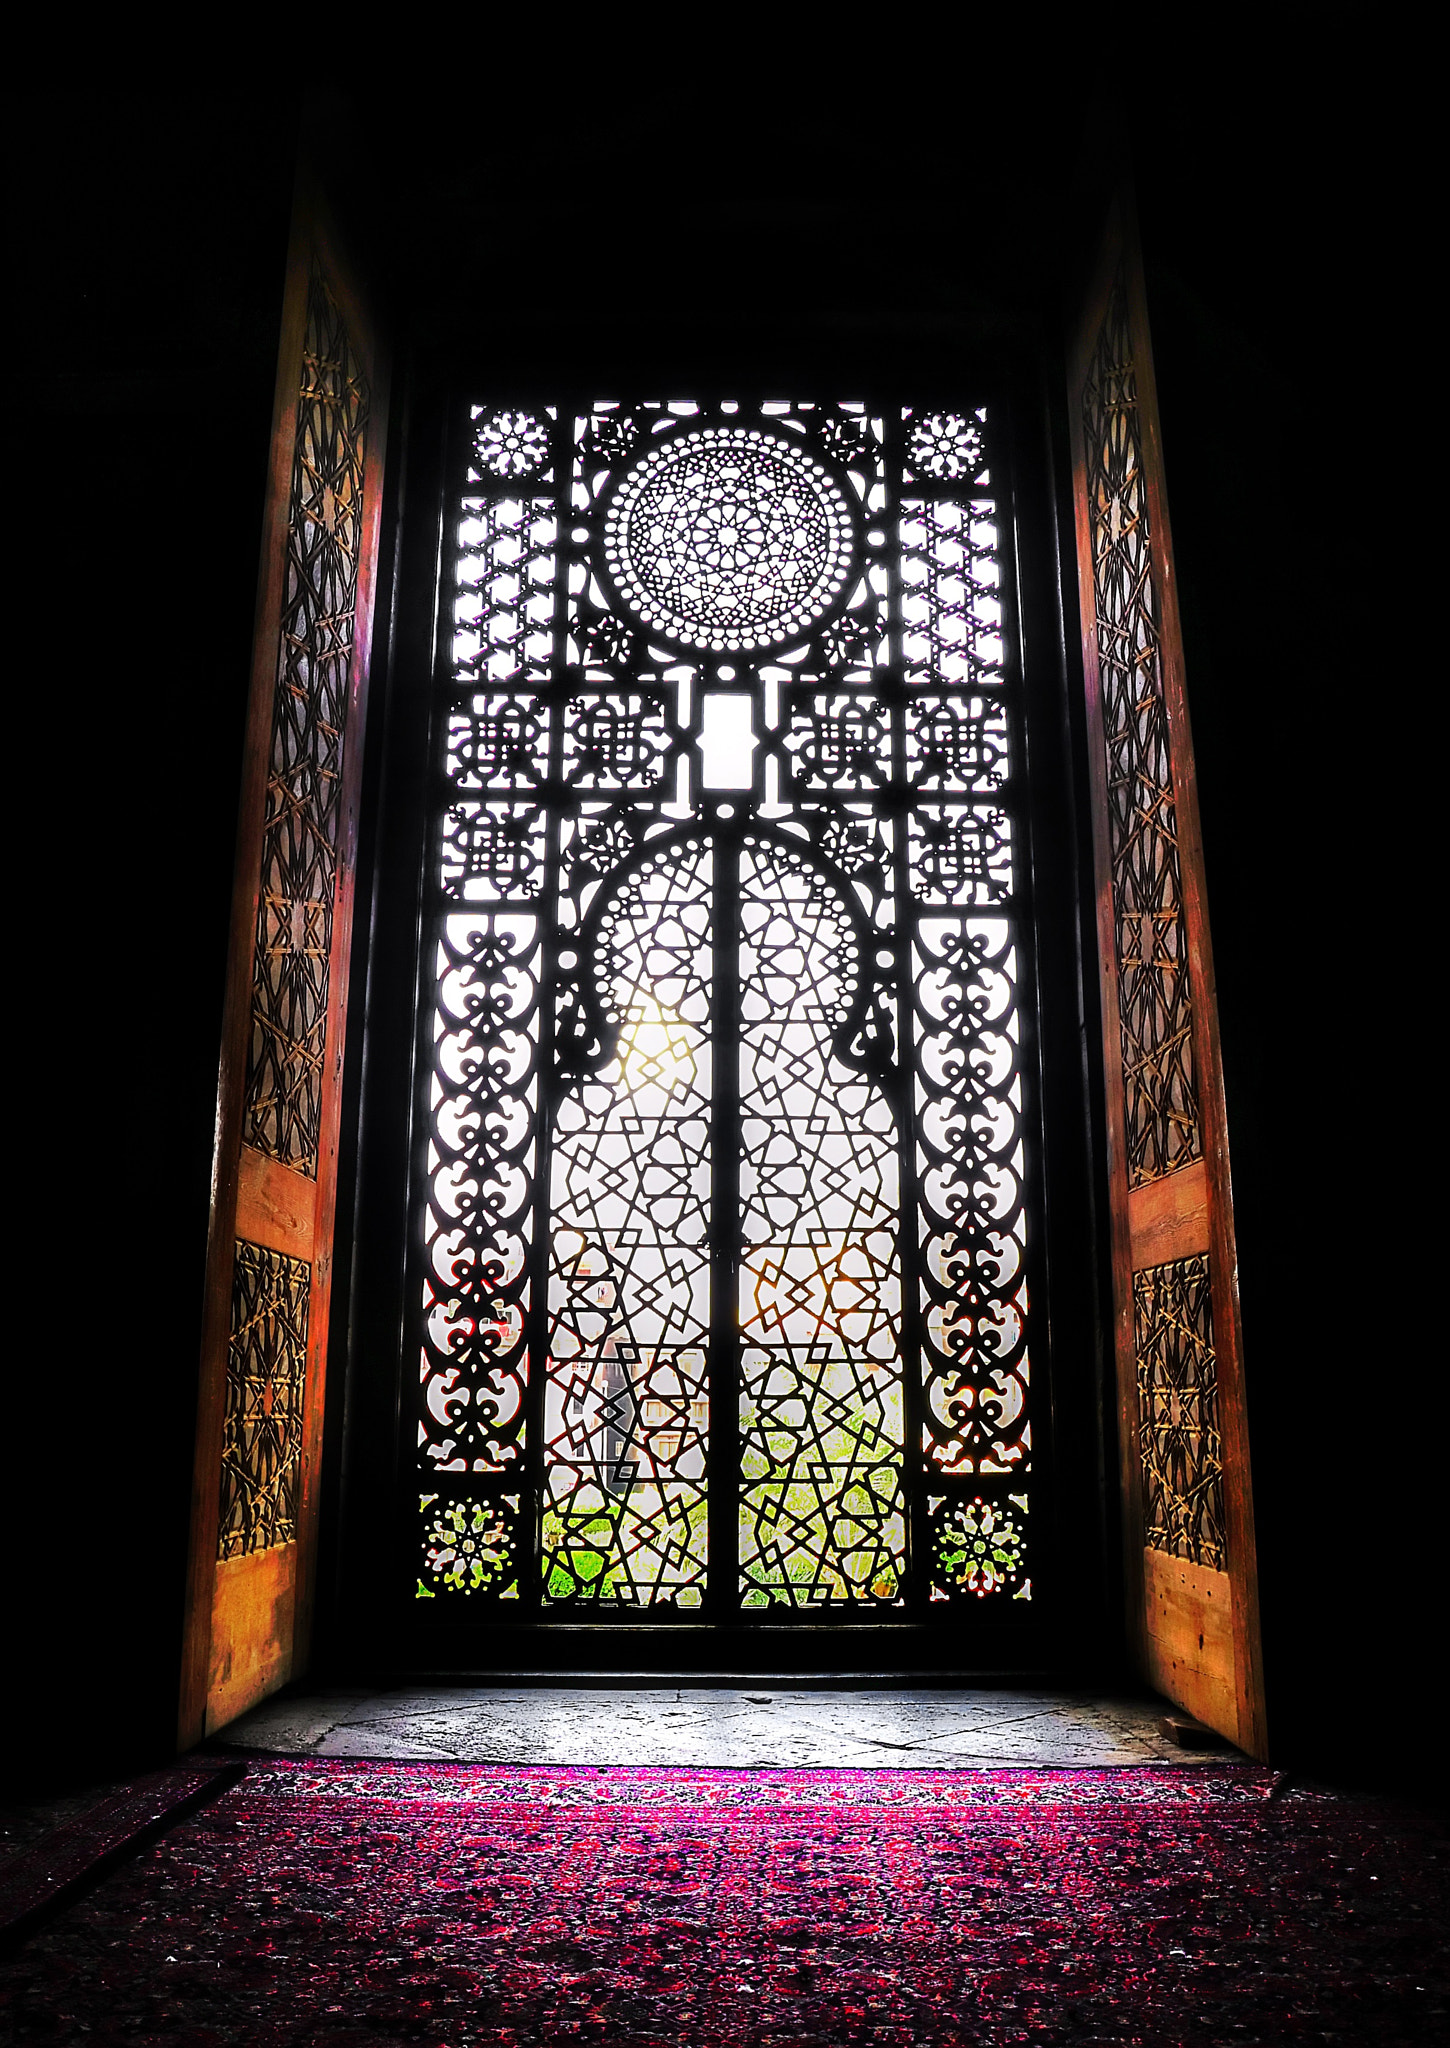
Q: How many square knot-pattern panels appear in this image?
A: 6